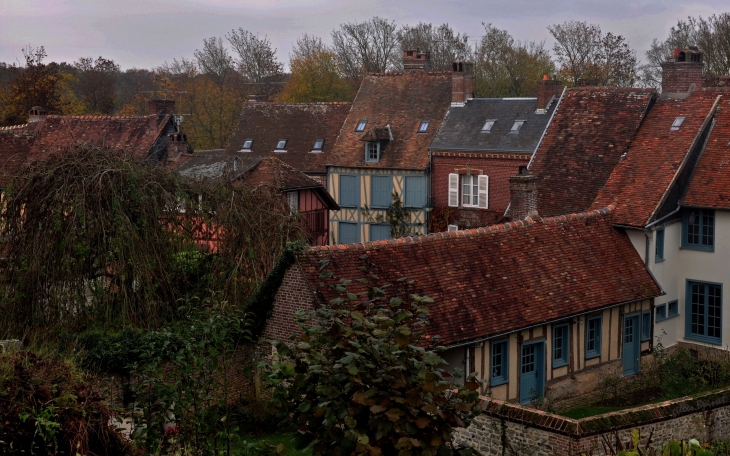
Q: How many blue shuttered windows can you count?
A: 5